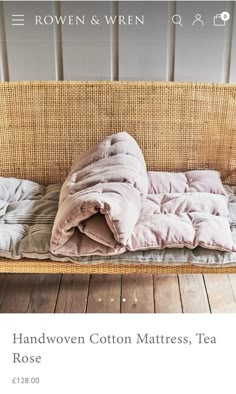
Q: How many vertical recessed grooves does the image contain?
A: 5